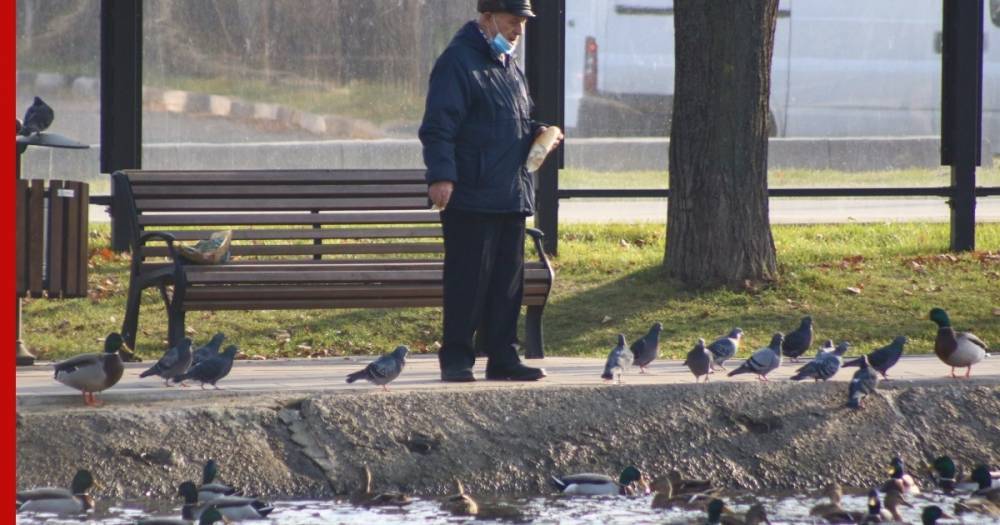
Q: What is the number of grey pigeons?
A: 15